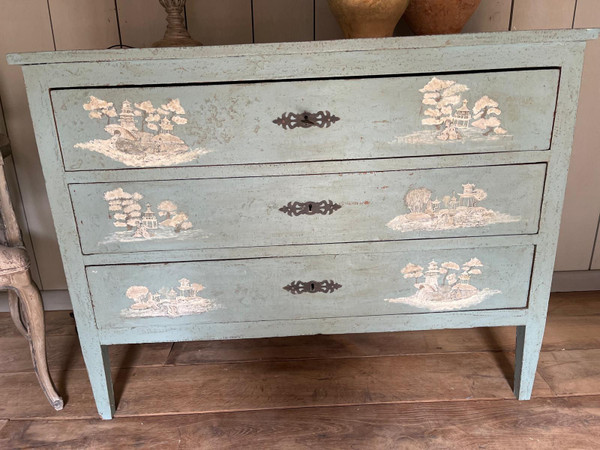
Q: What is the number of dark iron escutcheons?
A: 3